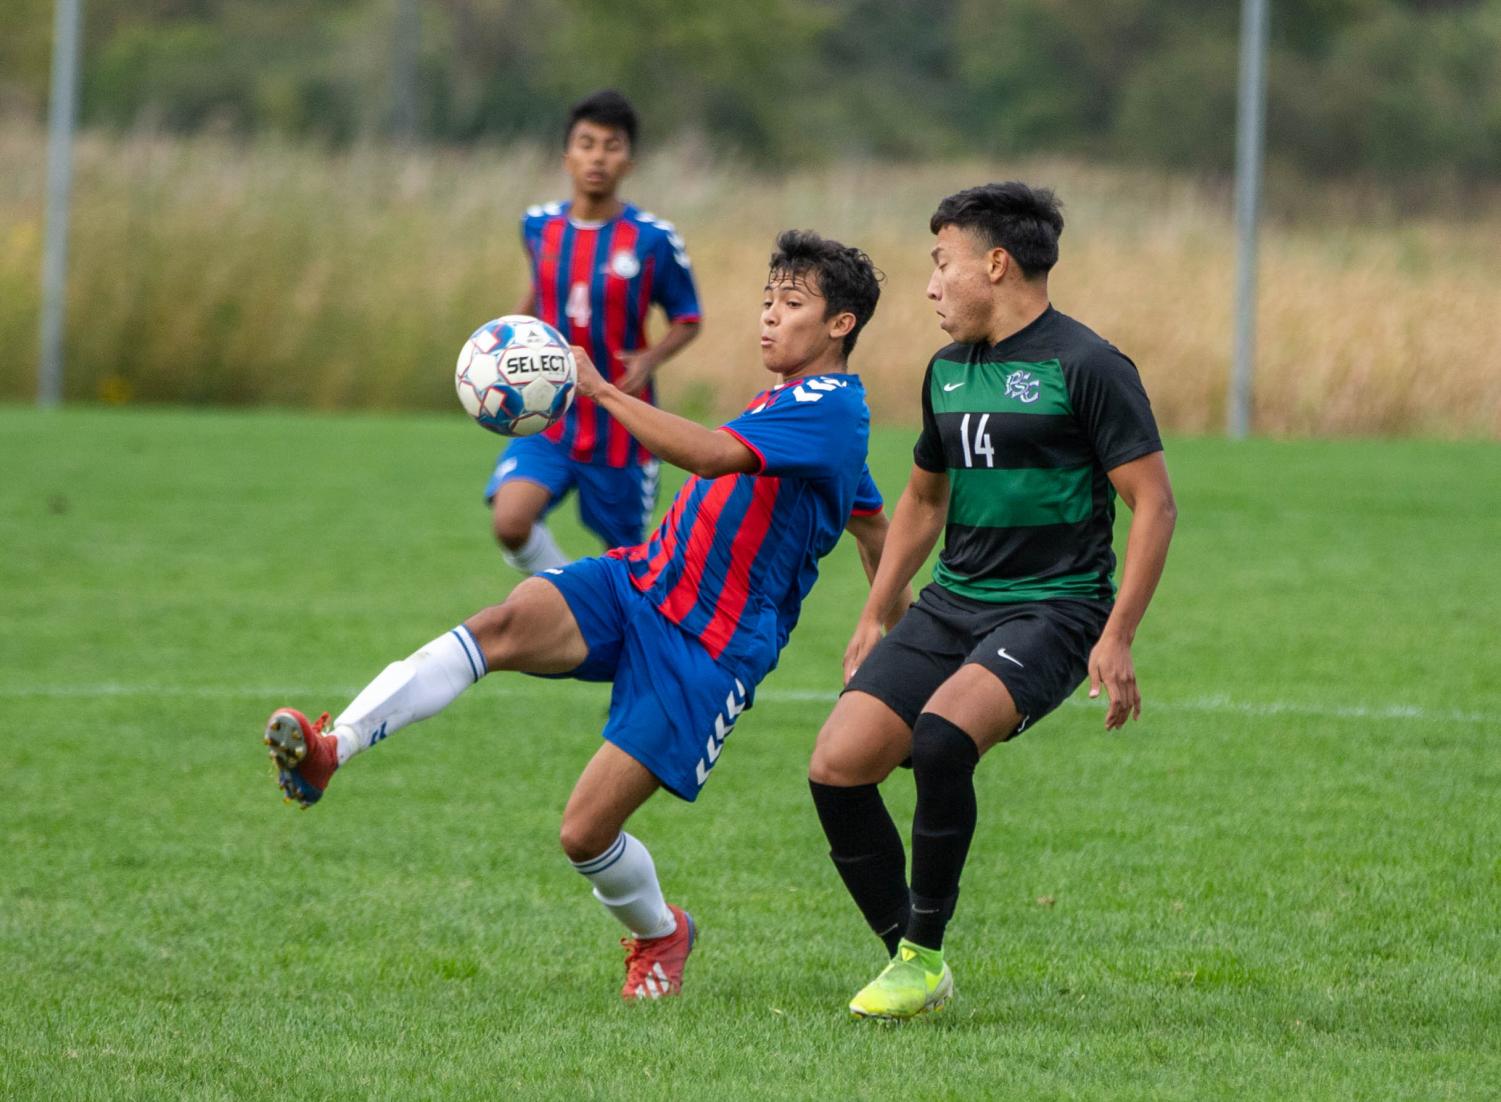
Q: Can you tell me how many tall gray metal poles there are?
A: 2